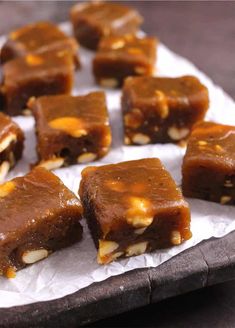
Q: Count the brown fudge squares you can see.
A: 10